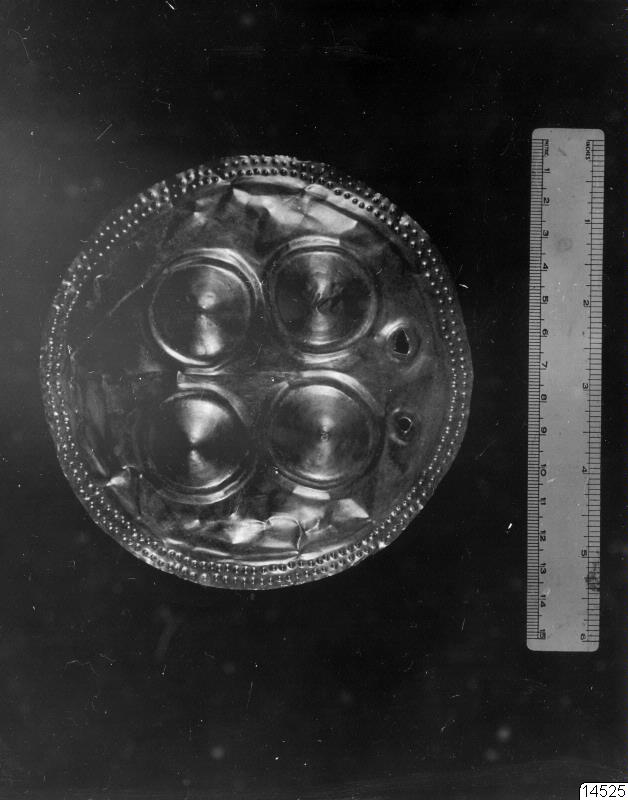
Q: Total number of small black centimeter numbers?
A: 15